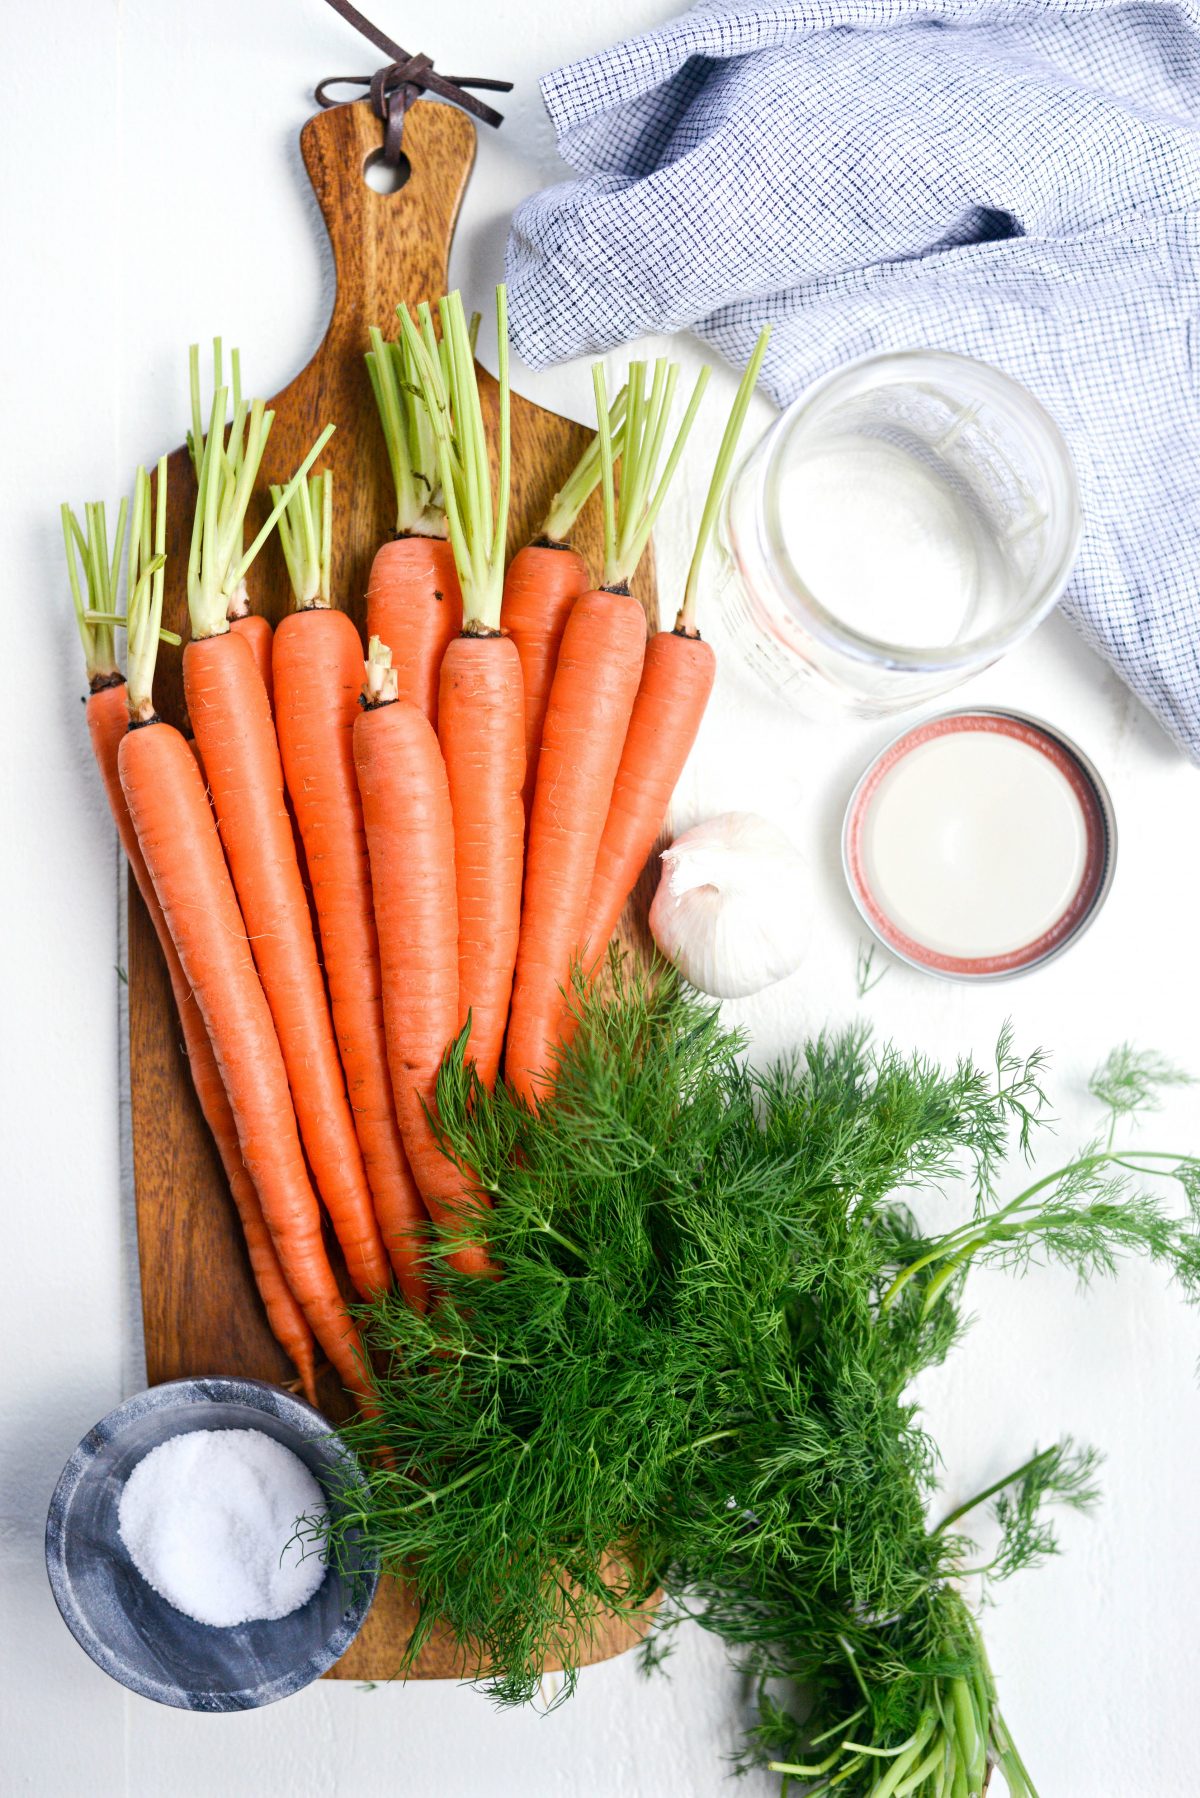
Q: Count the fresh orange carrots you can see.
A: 11